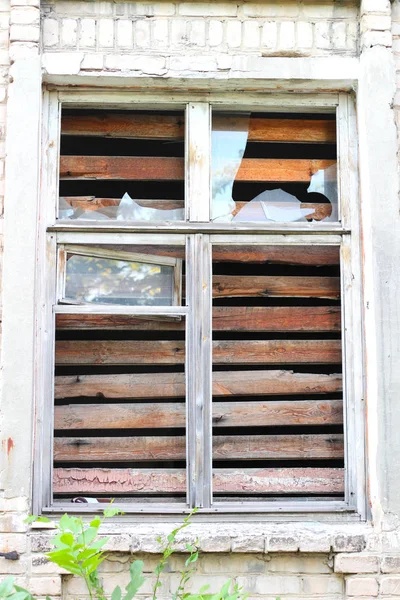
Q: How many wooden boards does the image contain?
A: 11